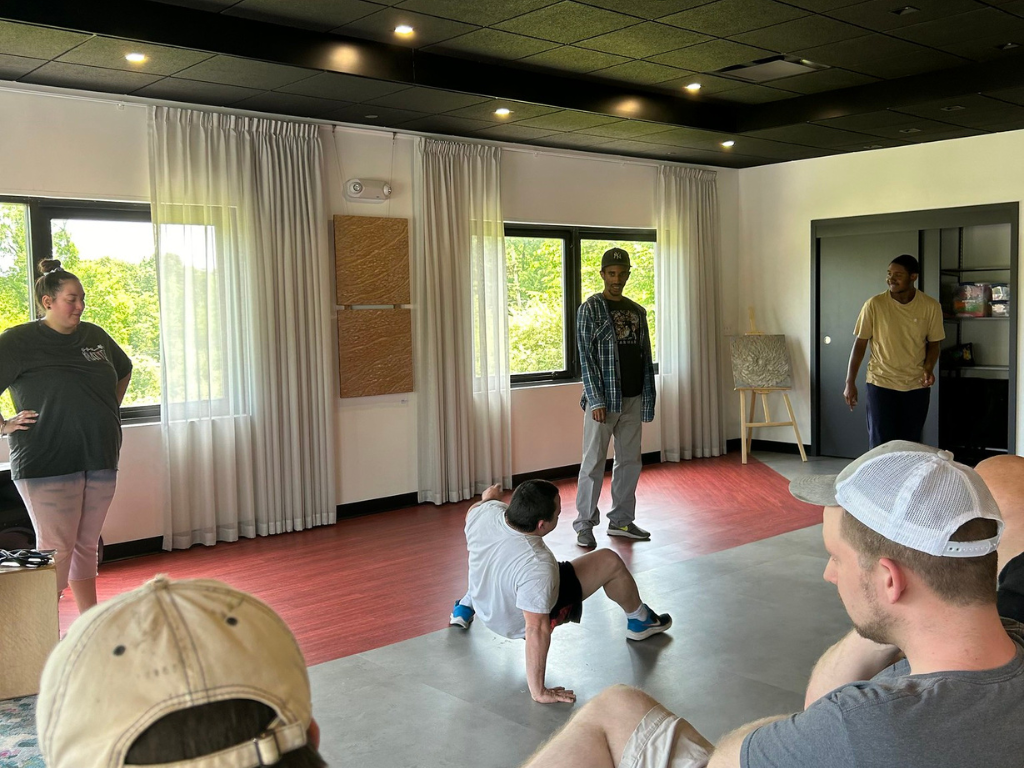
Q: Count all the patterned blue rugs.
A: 1